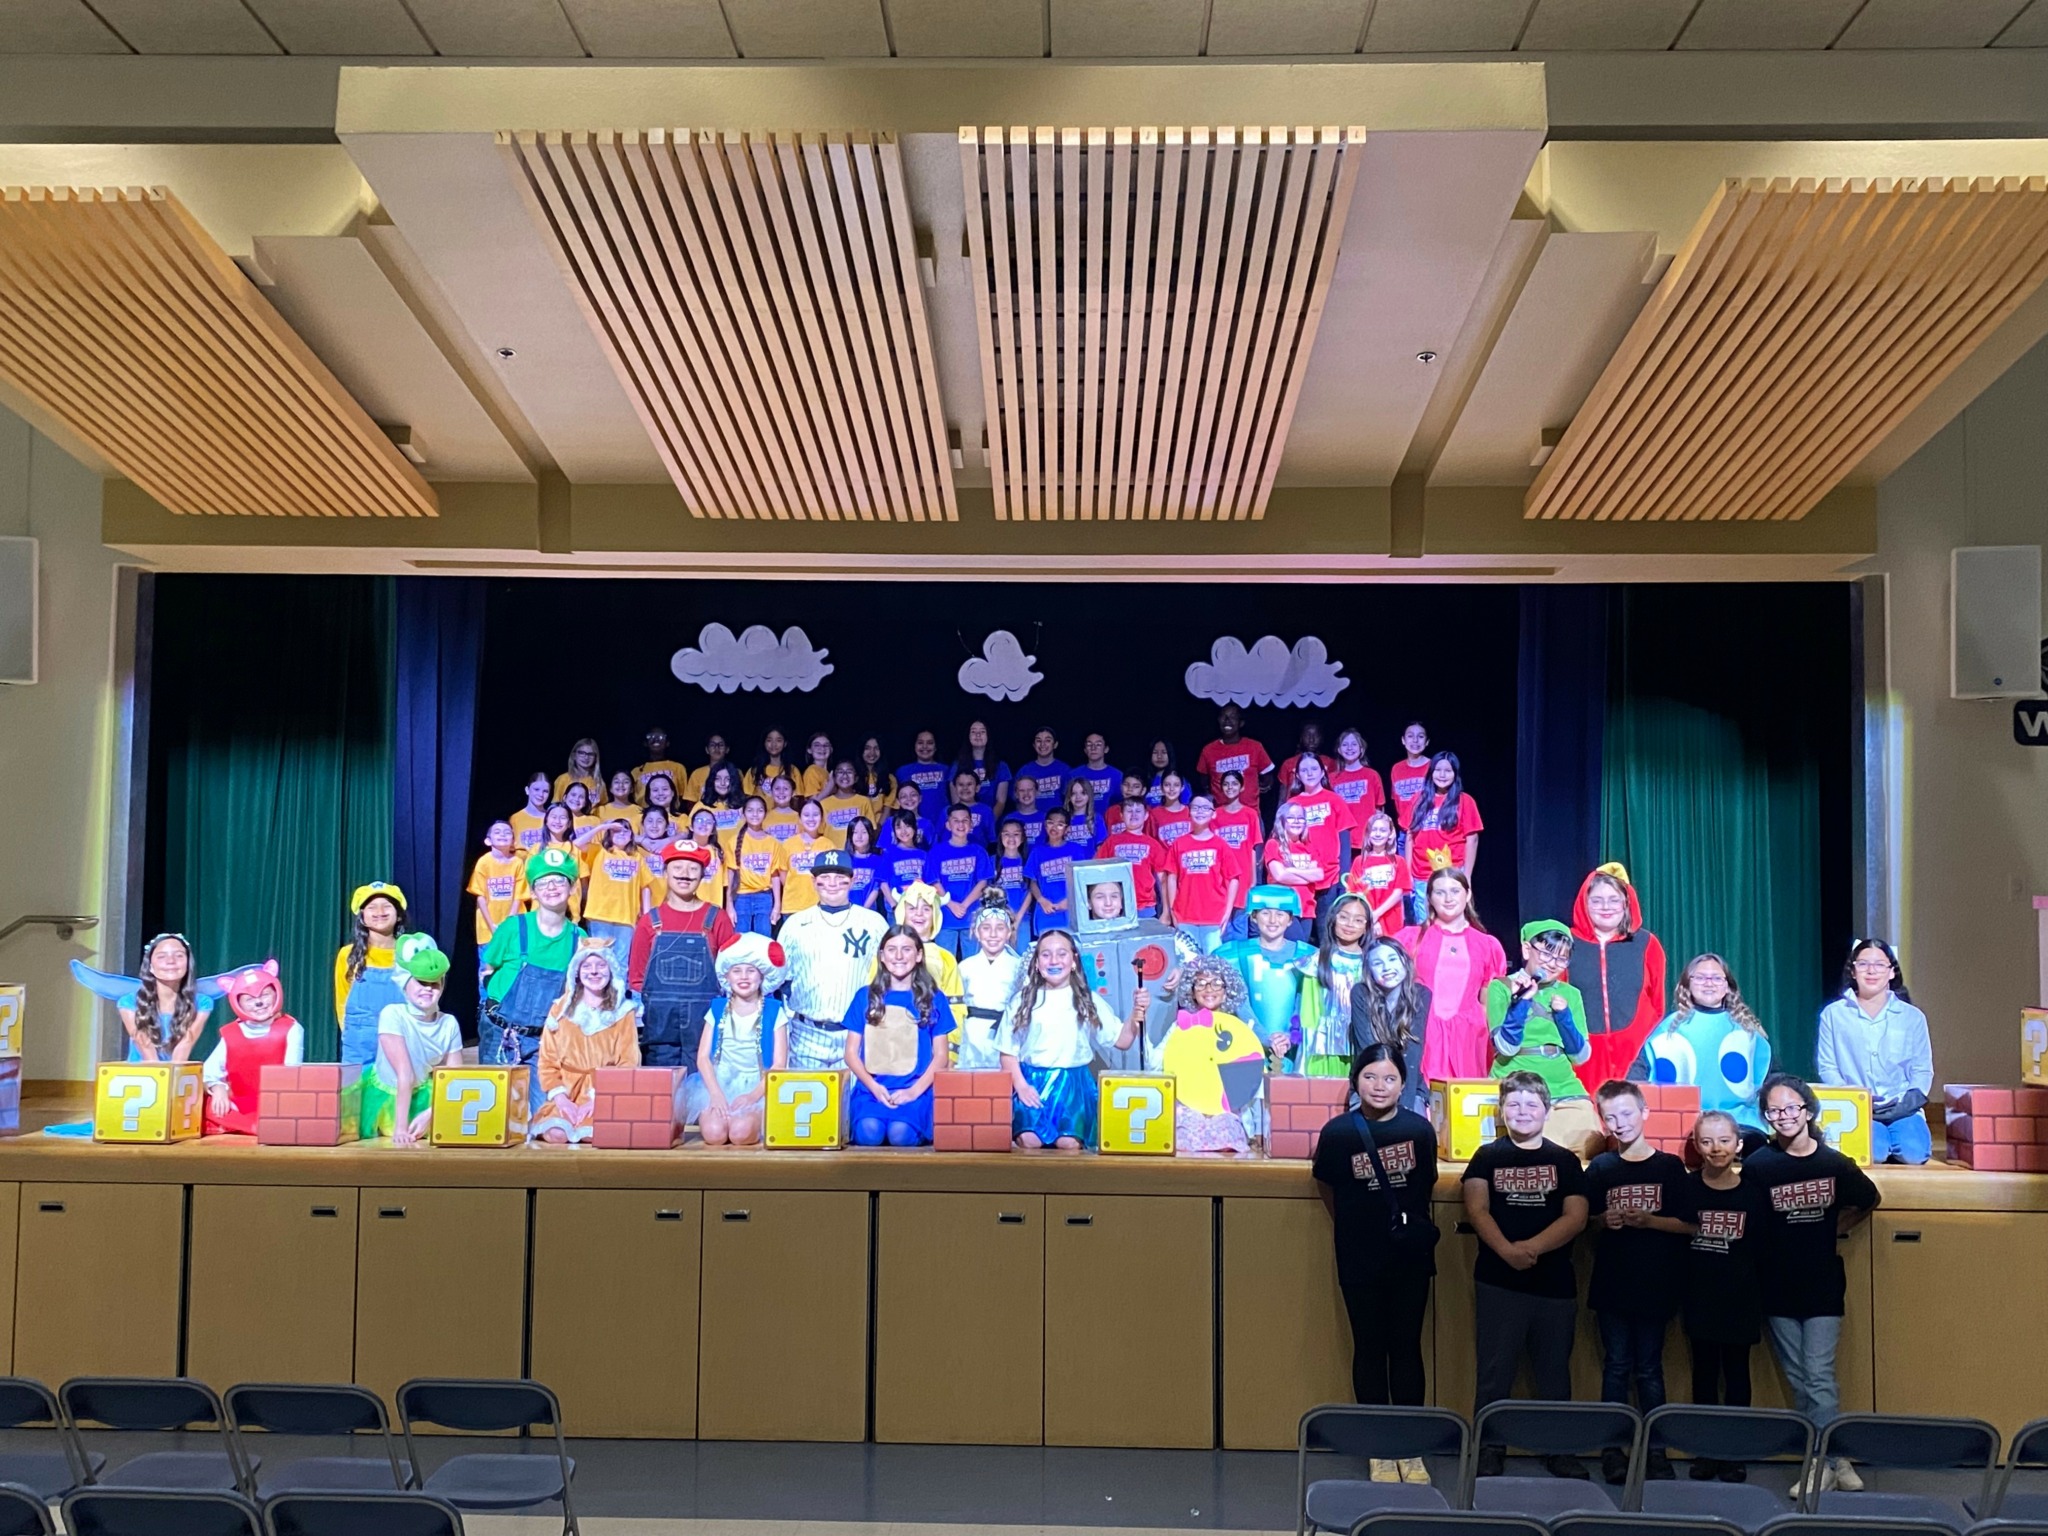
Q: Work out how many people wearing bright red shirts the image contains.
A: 13